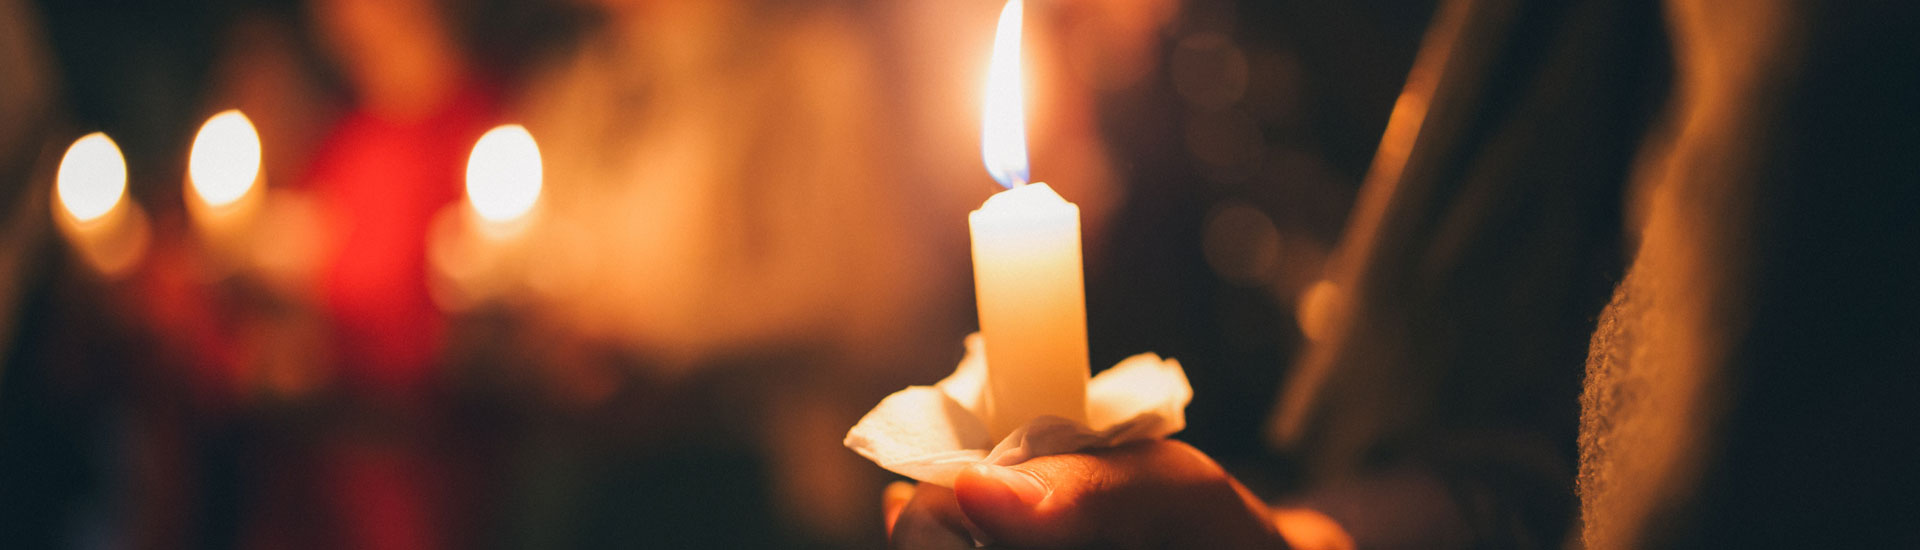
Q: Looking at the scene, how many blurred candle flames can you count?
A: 3